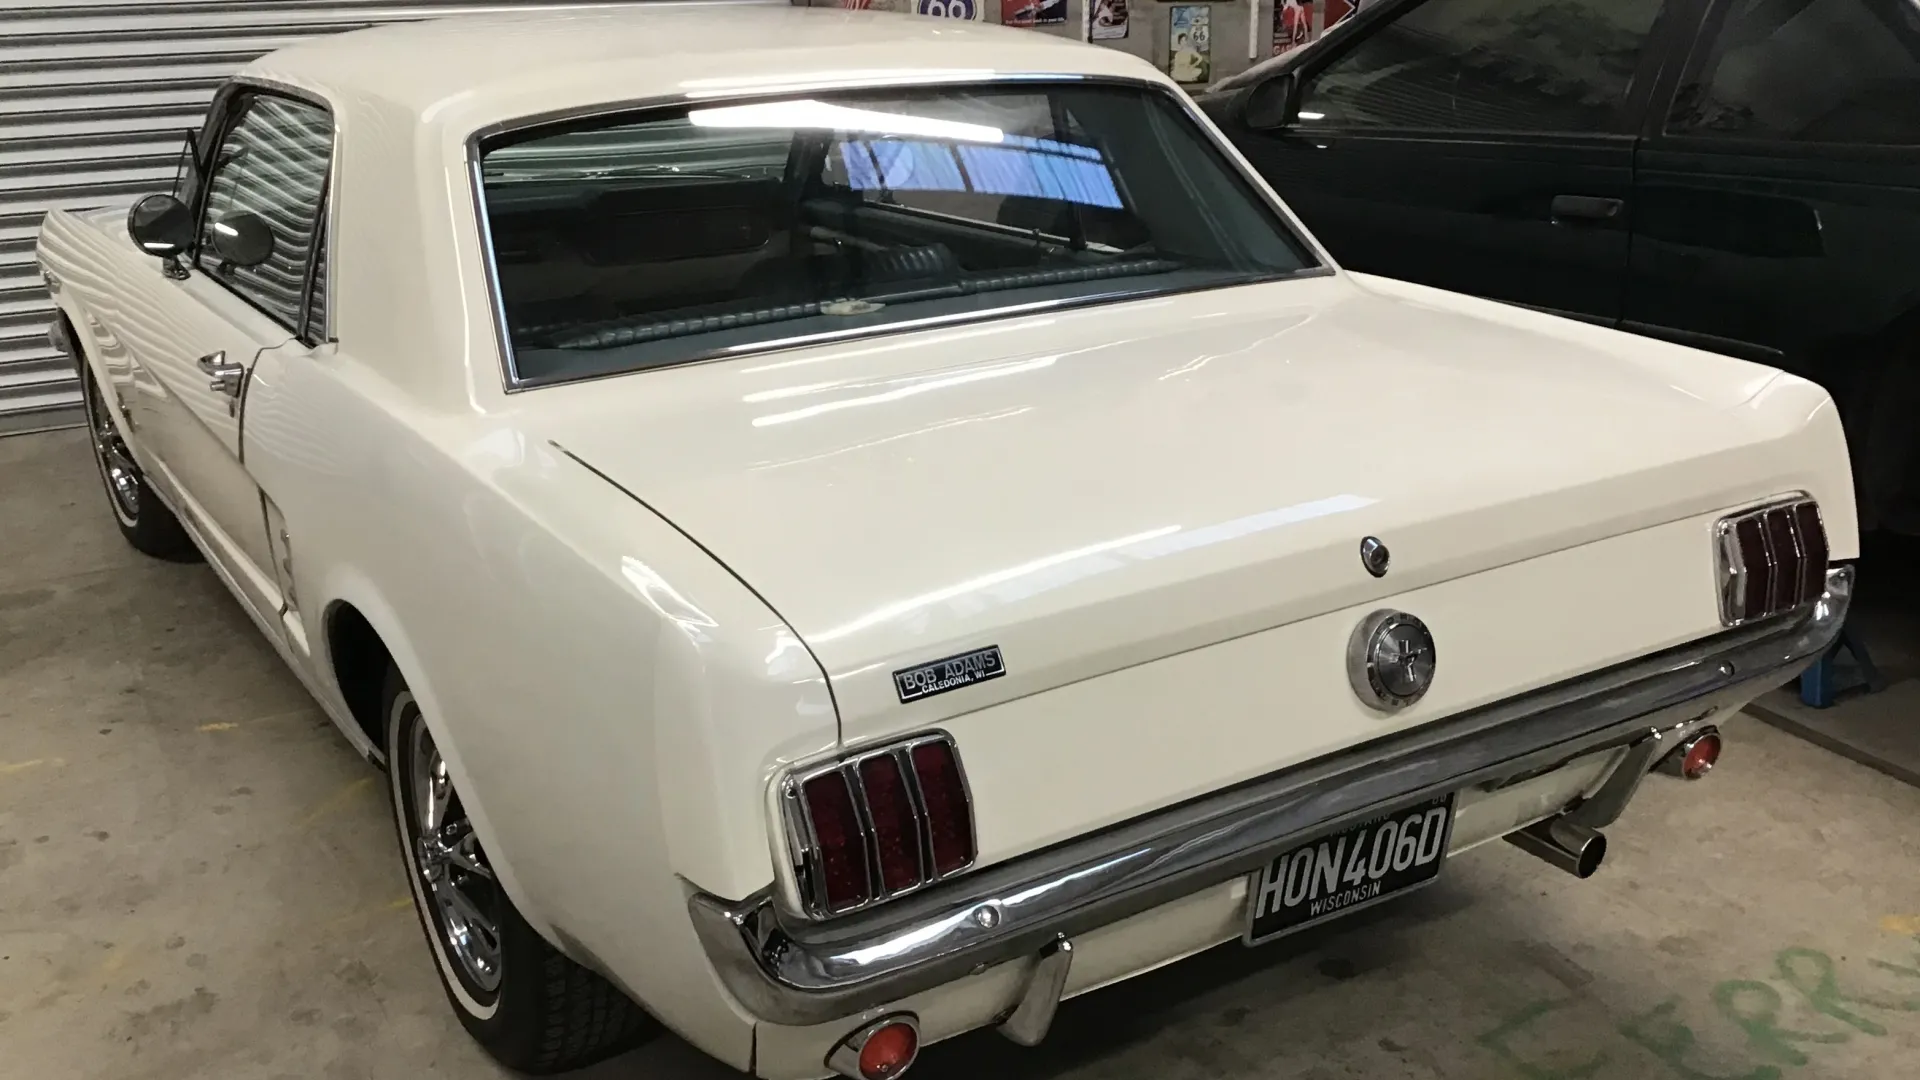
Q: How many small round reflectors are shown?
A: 2